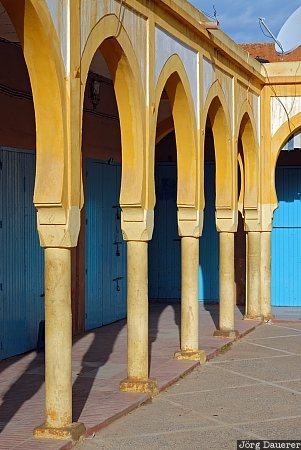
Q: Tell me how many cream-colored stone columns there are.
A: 6